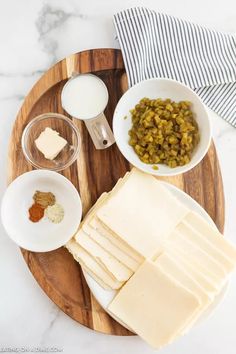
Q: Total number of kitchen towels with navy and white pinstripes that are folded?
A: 1